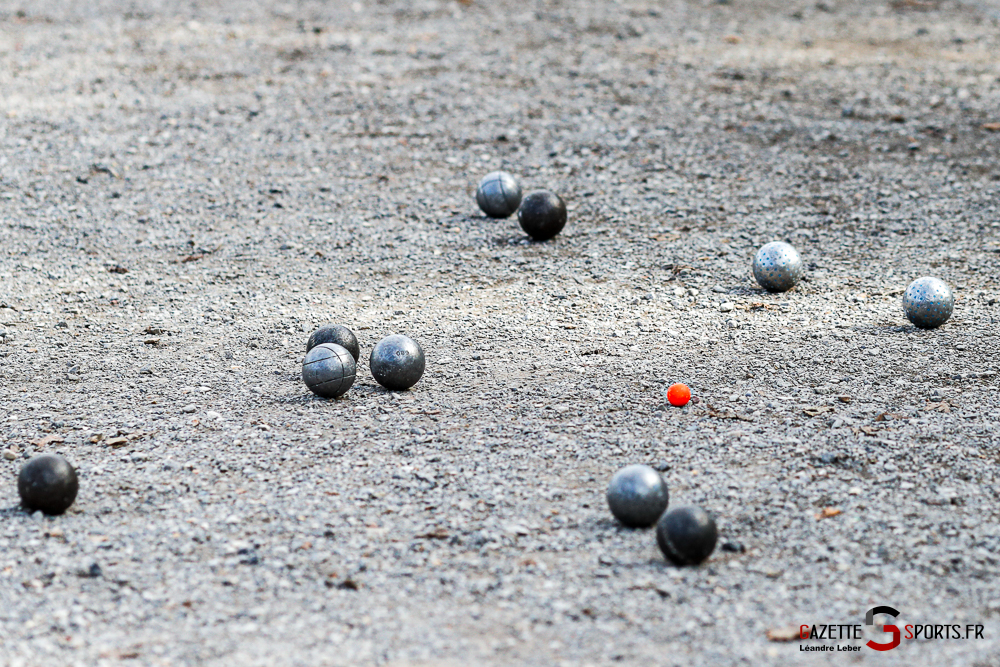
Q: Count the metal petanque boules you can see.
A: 10